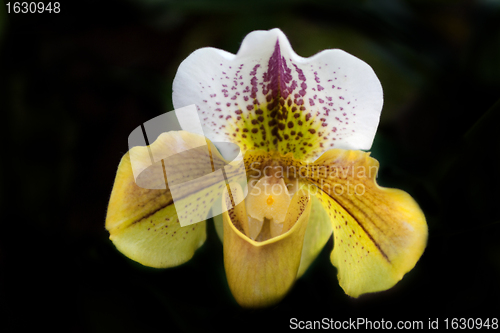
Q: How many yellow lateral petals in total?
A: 2